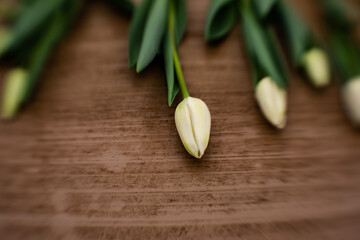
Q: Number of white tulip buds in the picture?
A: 5